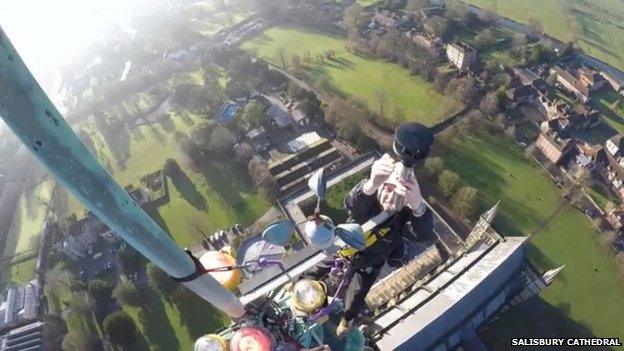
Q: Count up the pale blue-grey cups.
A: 3